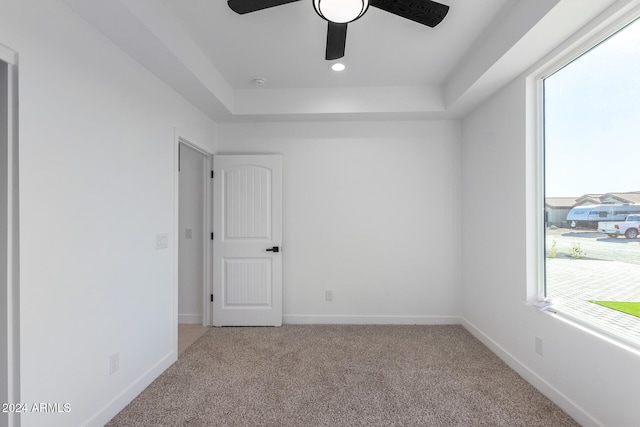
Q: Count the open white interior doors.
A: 1